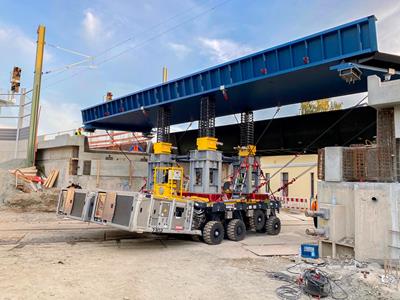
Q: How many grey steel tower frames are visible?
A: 3